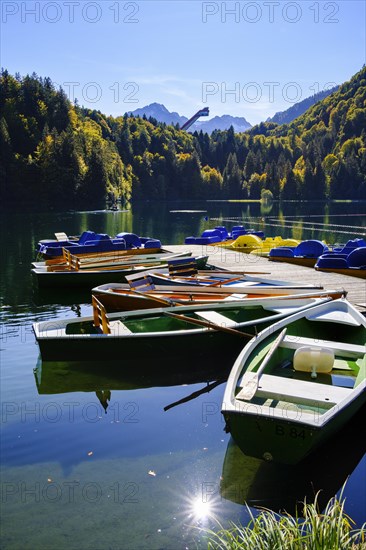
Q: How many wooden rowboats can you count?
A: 6